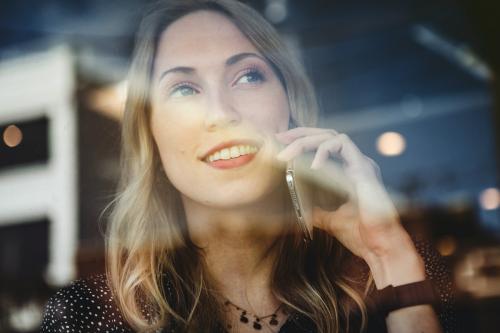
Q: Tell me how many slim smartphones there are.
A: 1